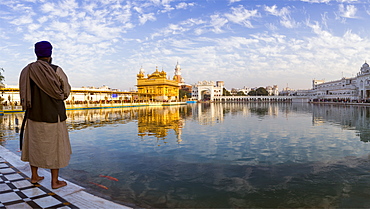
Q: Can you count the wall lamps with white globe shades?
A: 0